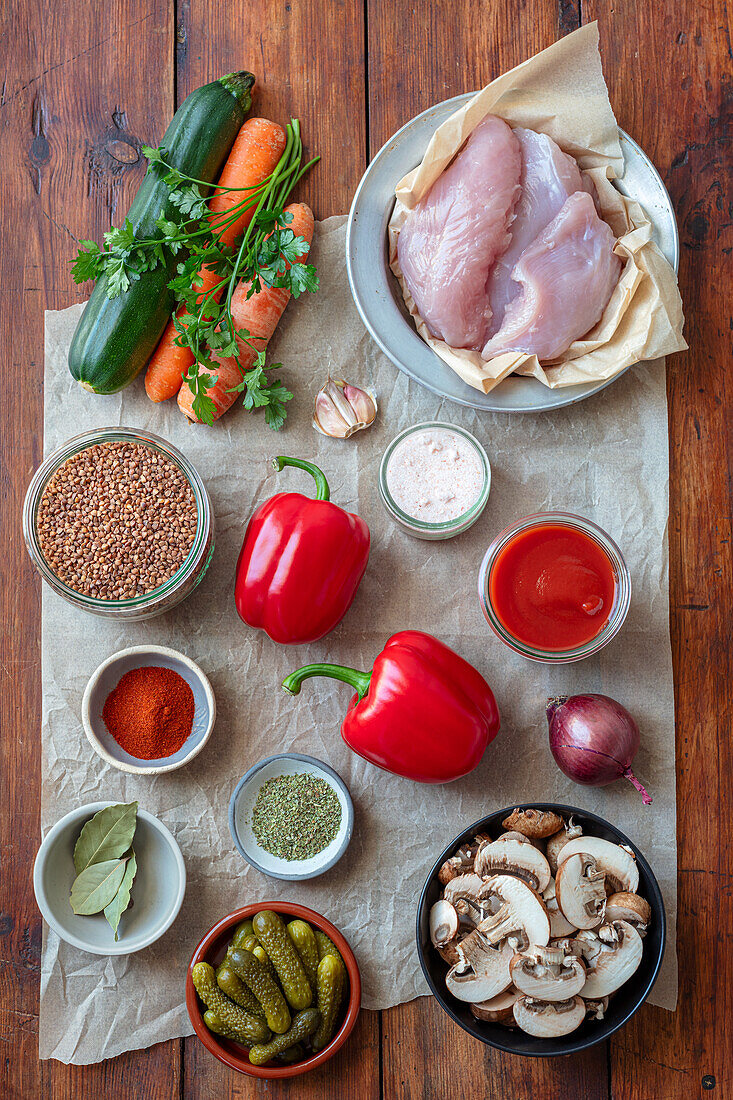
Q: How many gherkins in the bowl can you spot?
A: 13